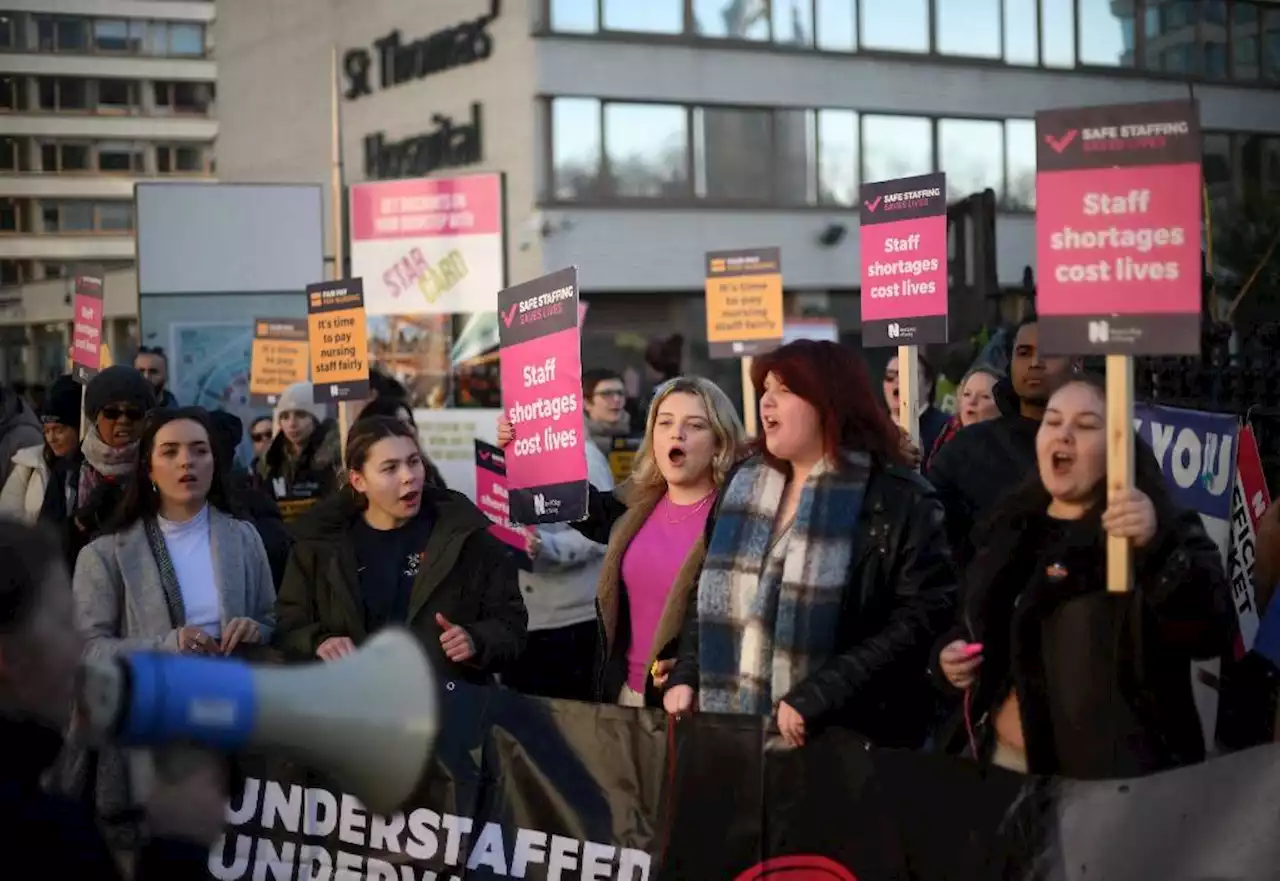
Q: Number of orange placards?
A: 3